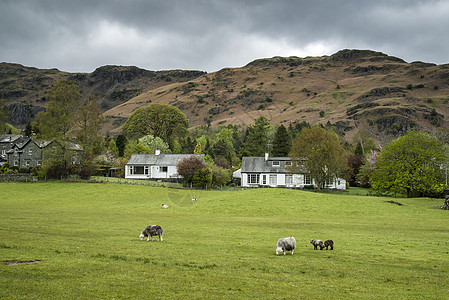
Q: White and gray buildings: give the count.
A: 2